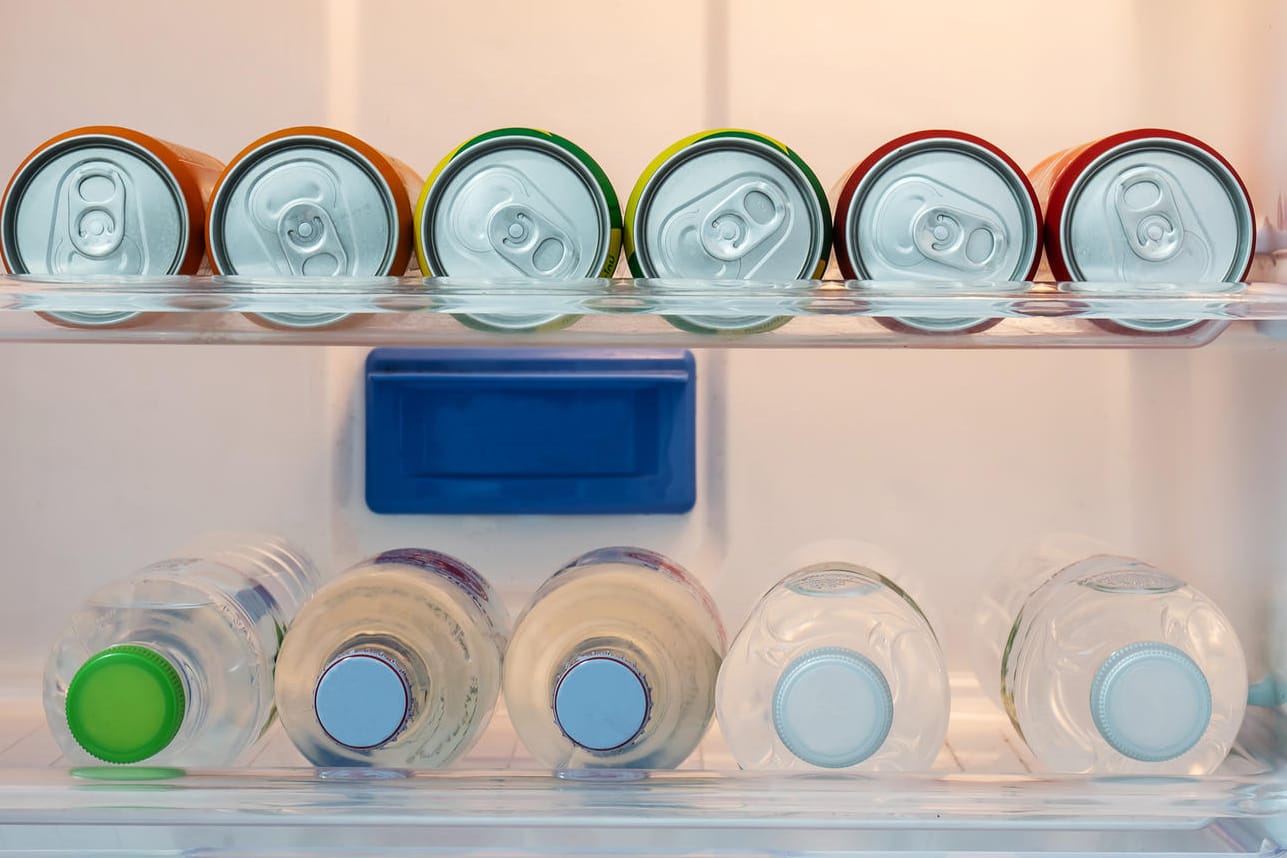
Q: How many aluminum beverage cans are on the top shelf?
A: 6